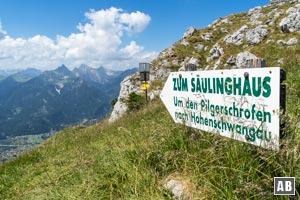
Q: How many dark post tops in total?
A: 2